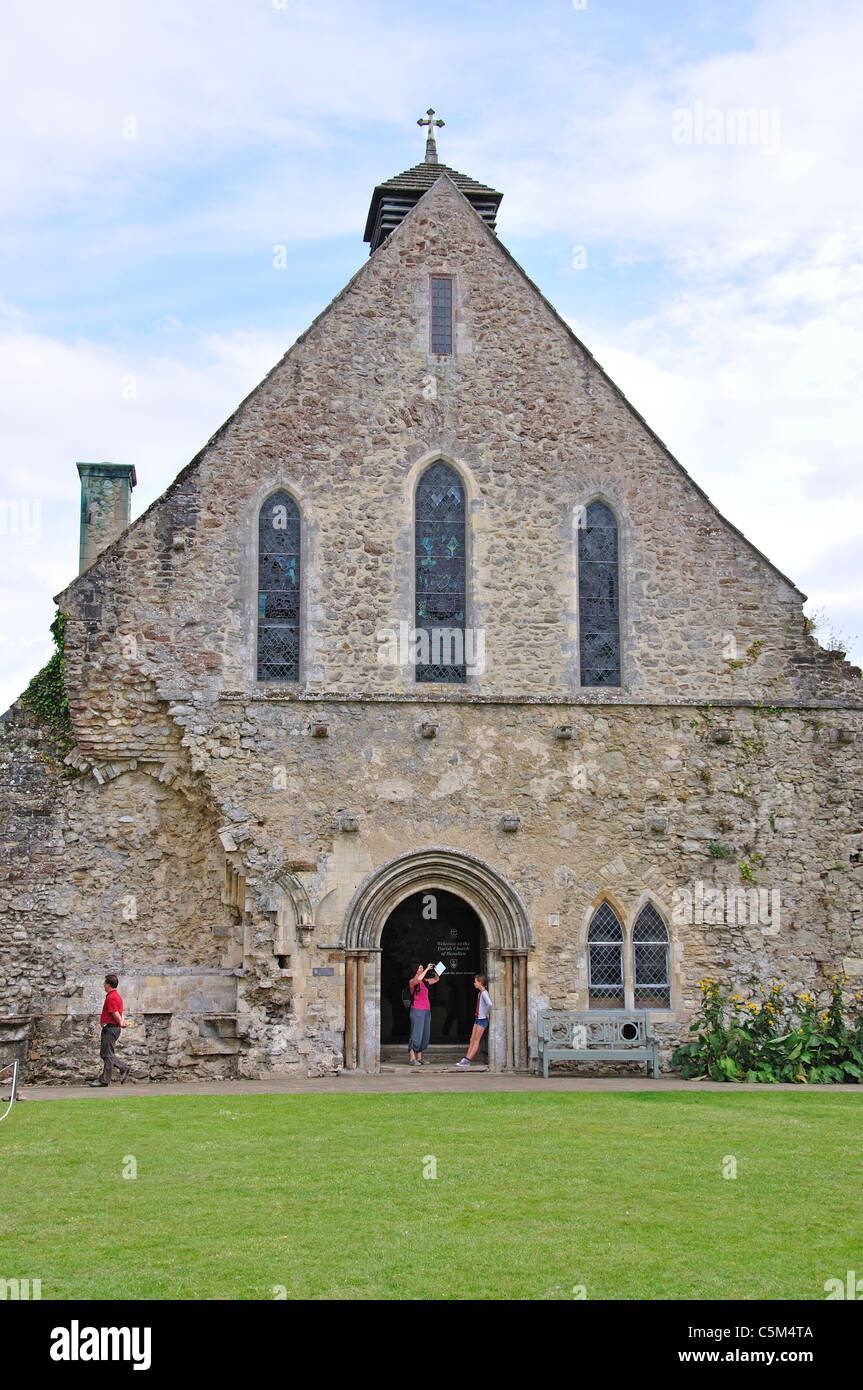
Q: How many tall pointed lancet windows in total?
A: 3